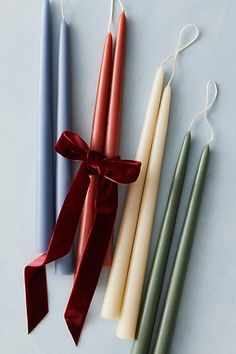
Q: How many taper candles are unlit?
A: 8